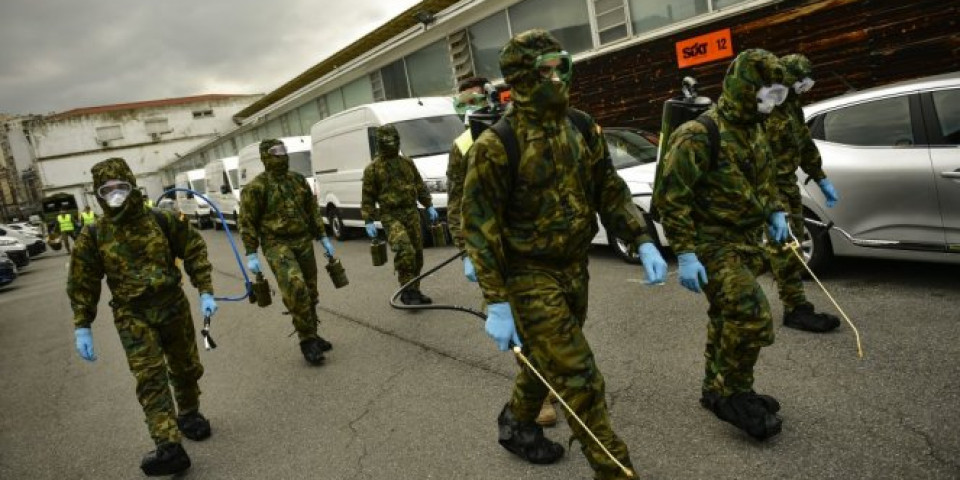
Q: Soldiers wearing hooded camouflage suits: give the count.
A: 6